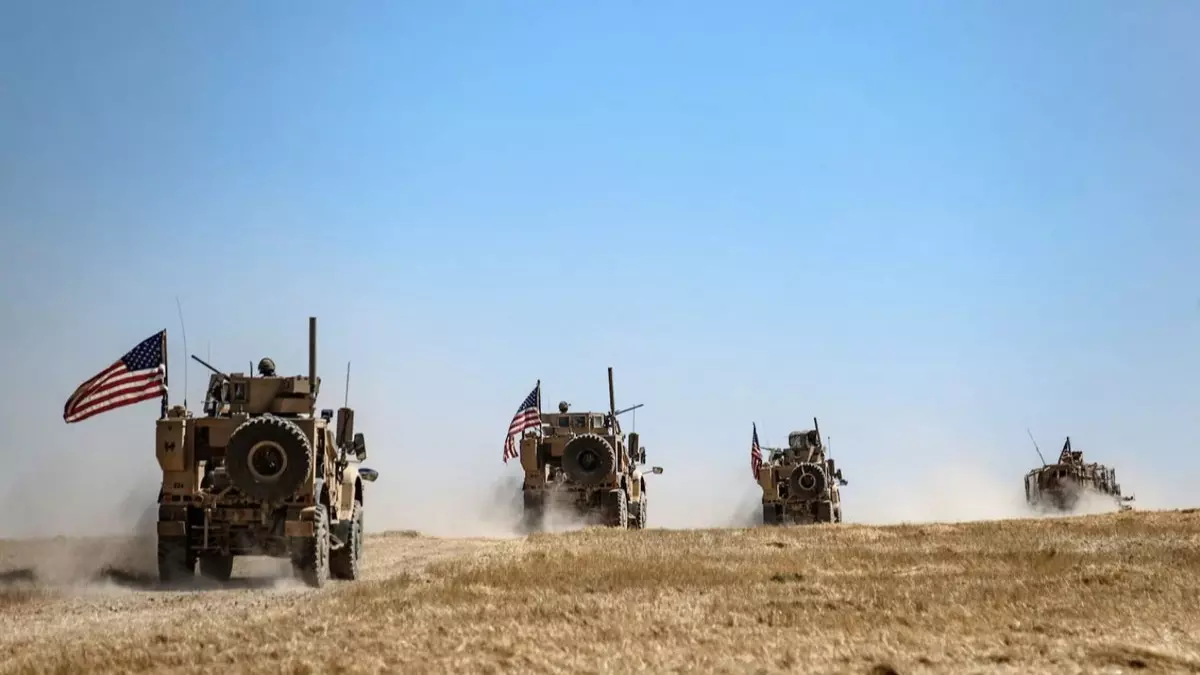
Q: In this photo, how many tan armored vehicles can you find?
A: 4